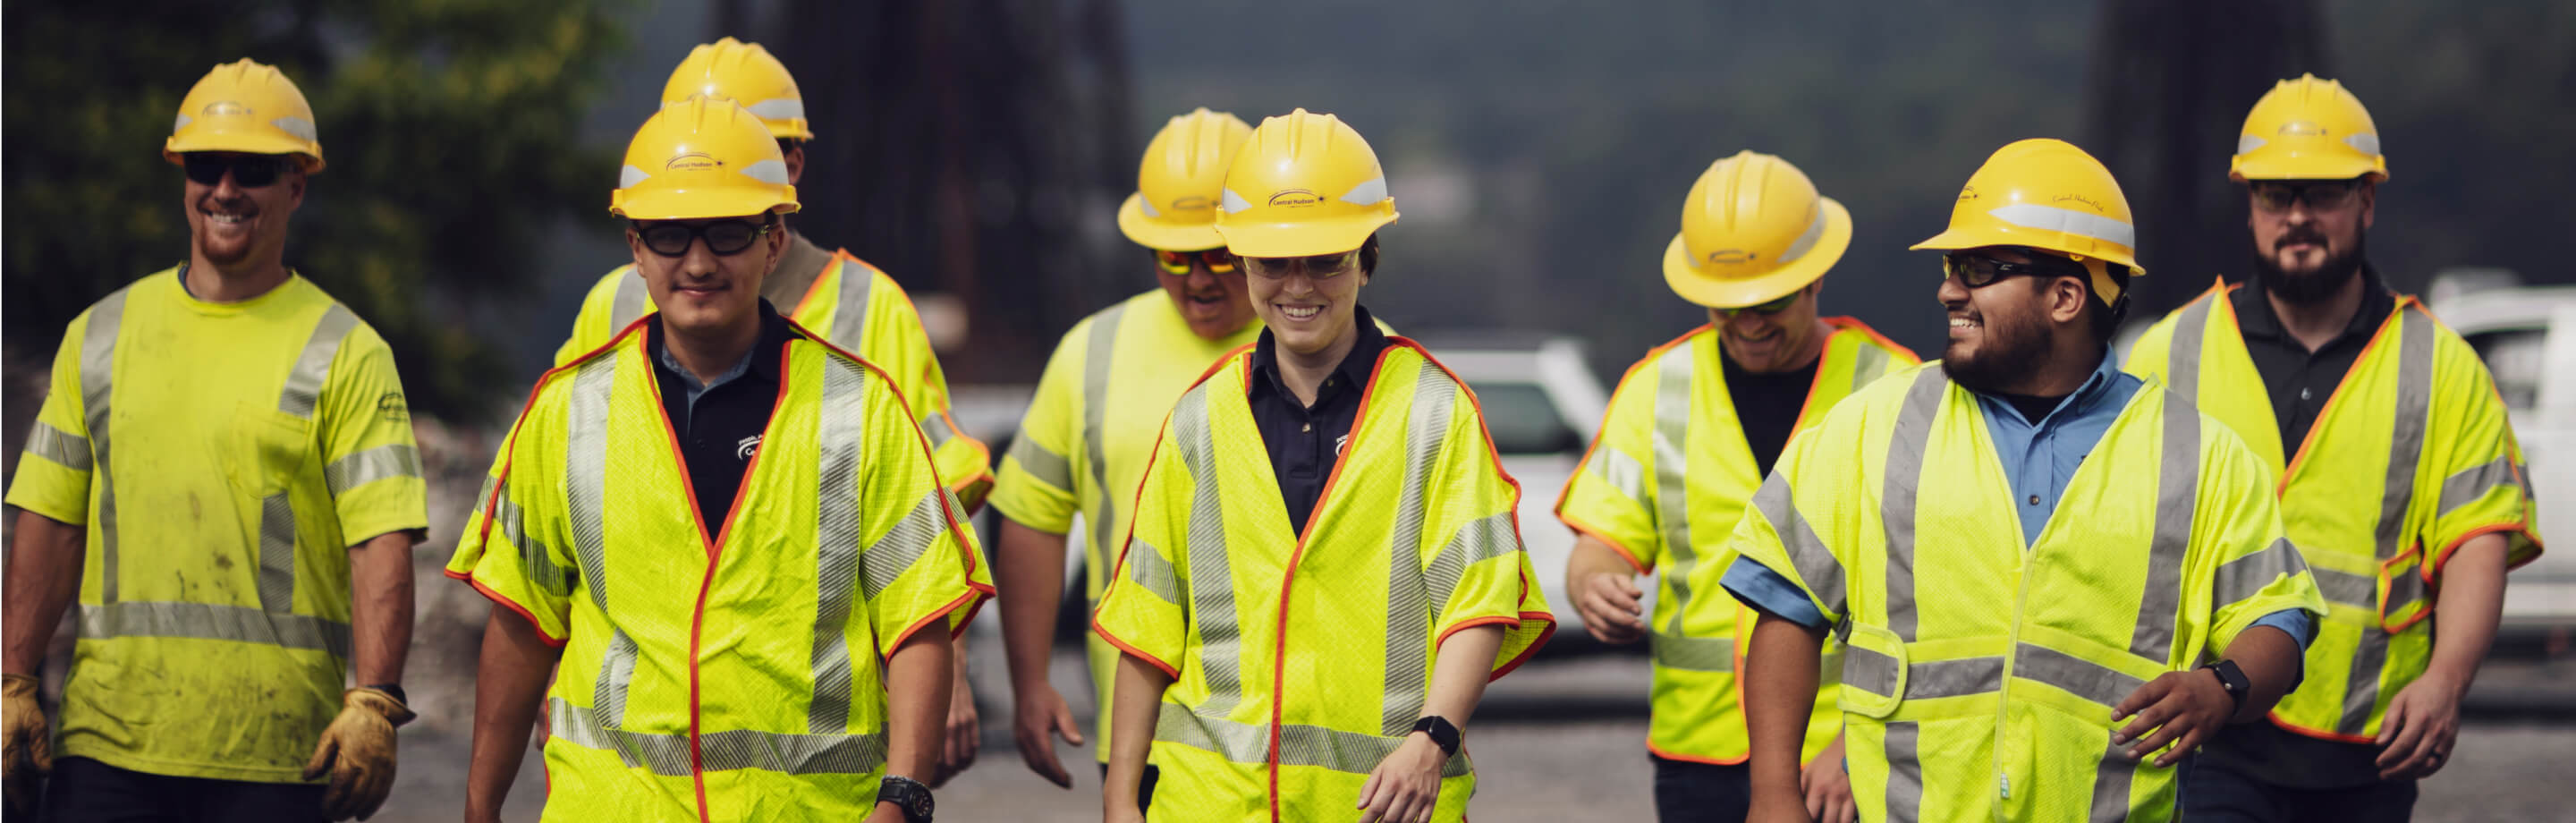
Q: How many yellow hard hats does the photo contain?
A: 8